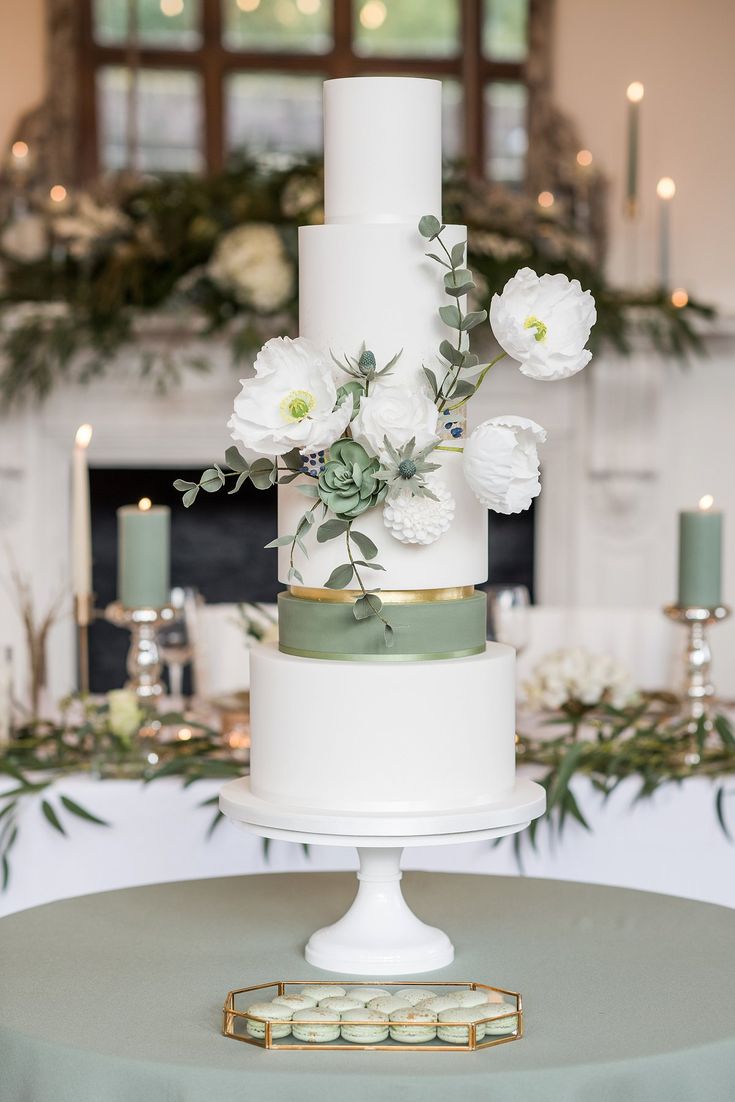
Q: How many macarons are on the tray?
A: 14